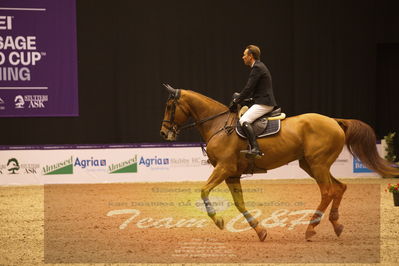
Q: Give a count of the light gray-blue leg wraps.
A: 2